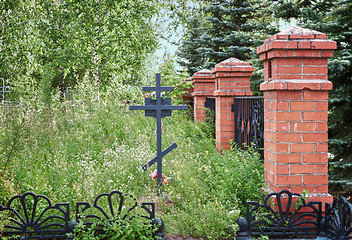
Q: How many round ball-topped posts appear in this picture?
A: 4